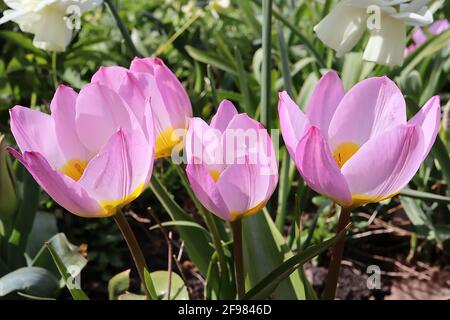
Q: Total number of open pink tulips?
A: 4